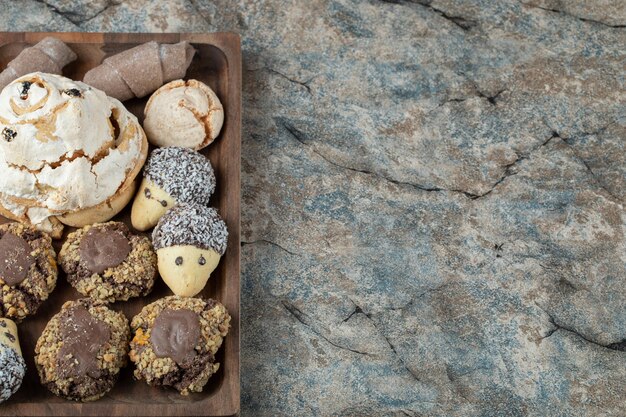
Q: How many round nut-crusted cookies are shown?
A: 4